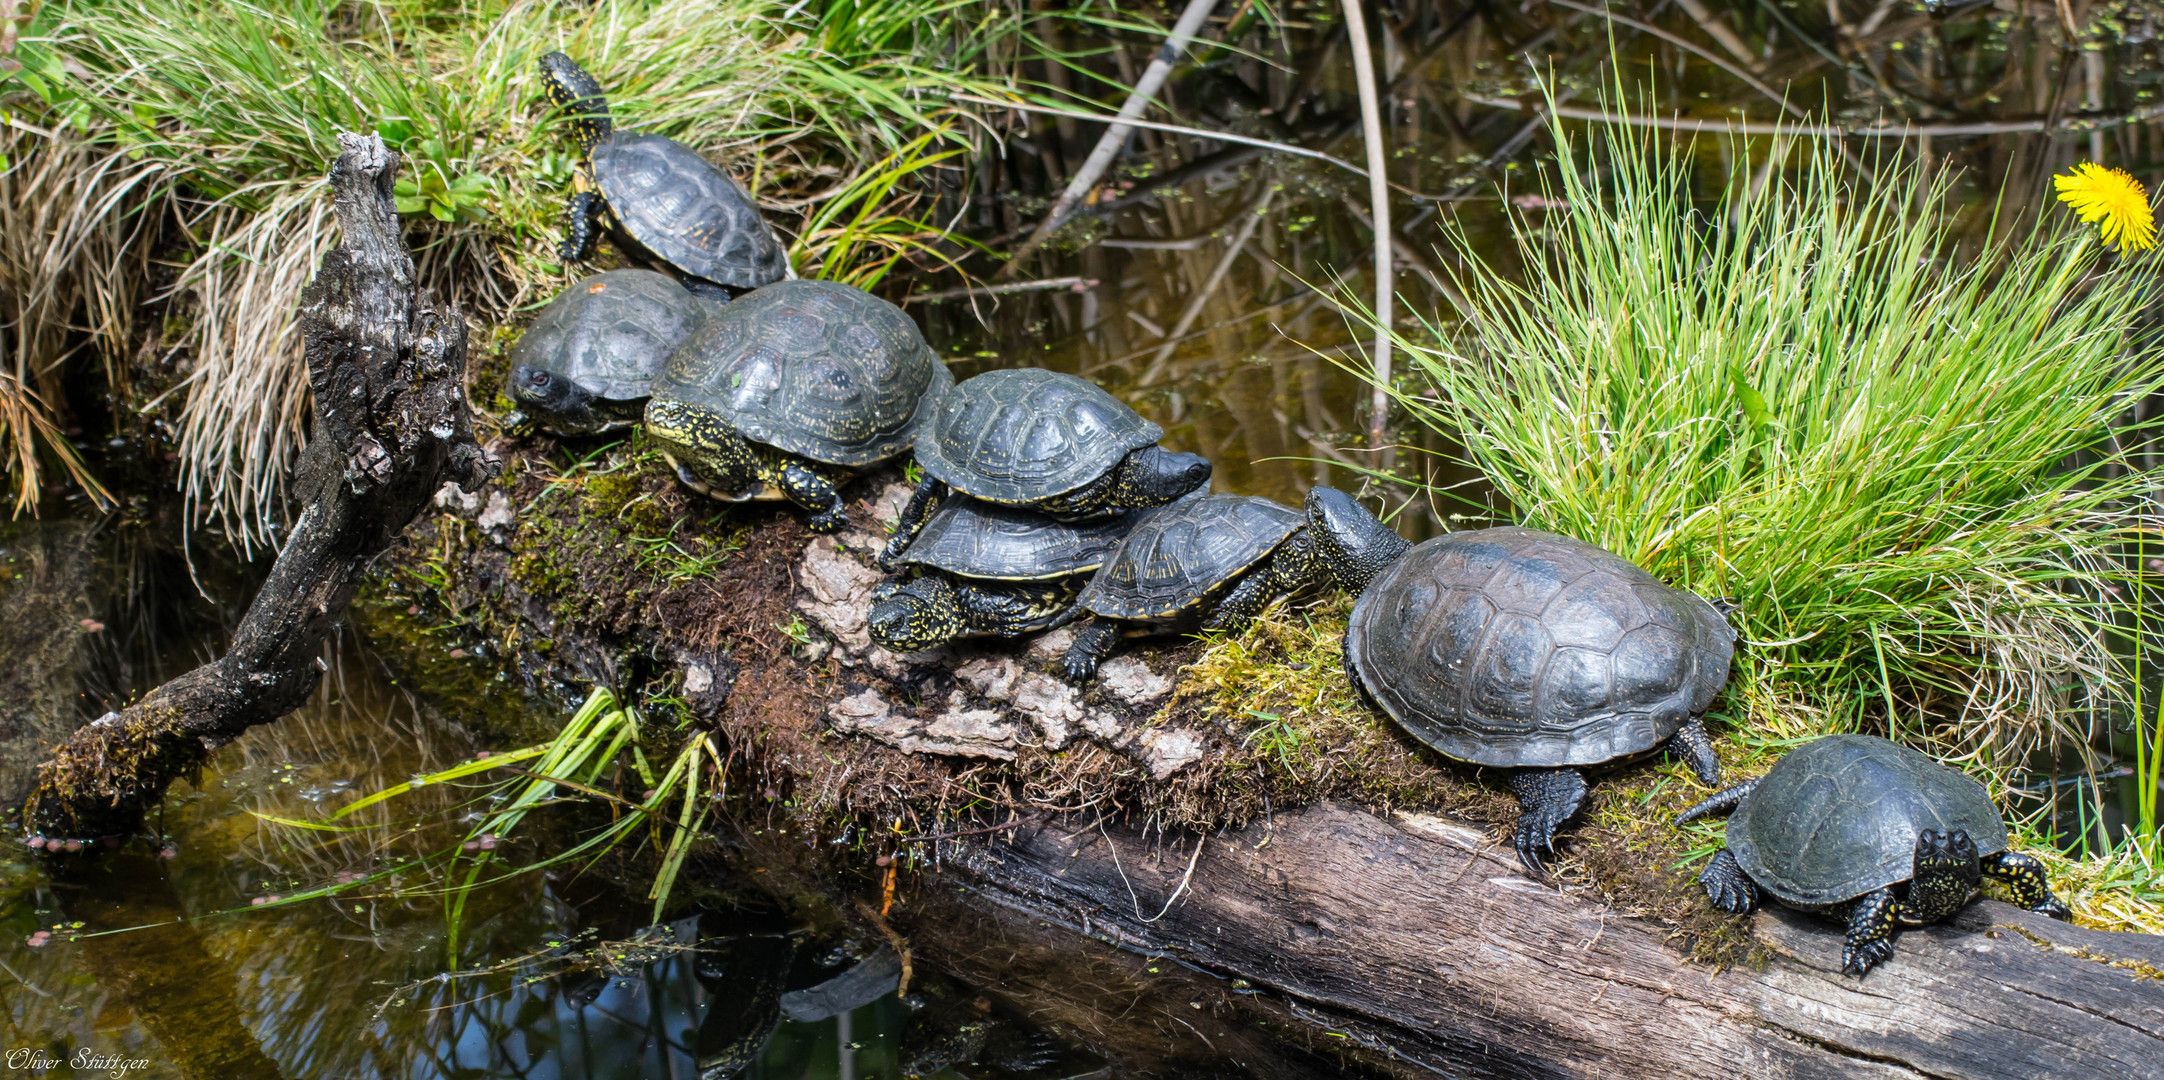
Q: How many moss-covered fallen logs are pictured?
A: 1